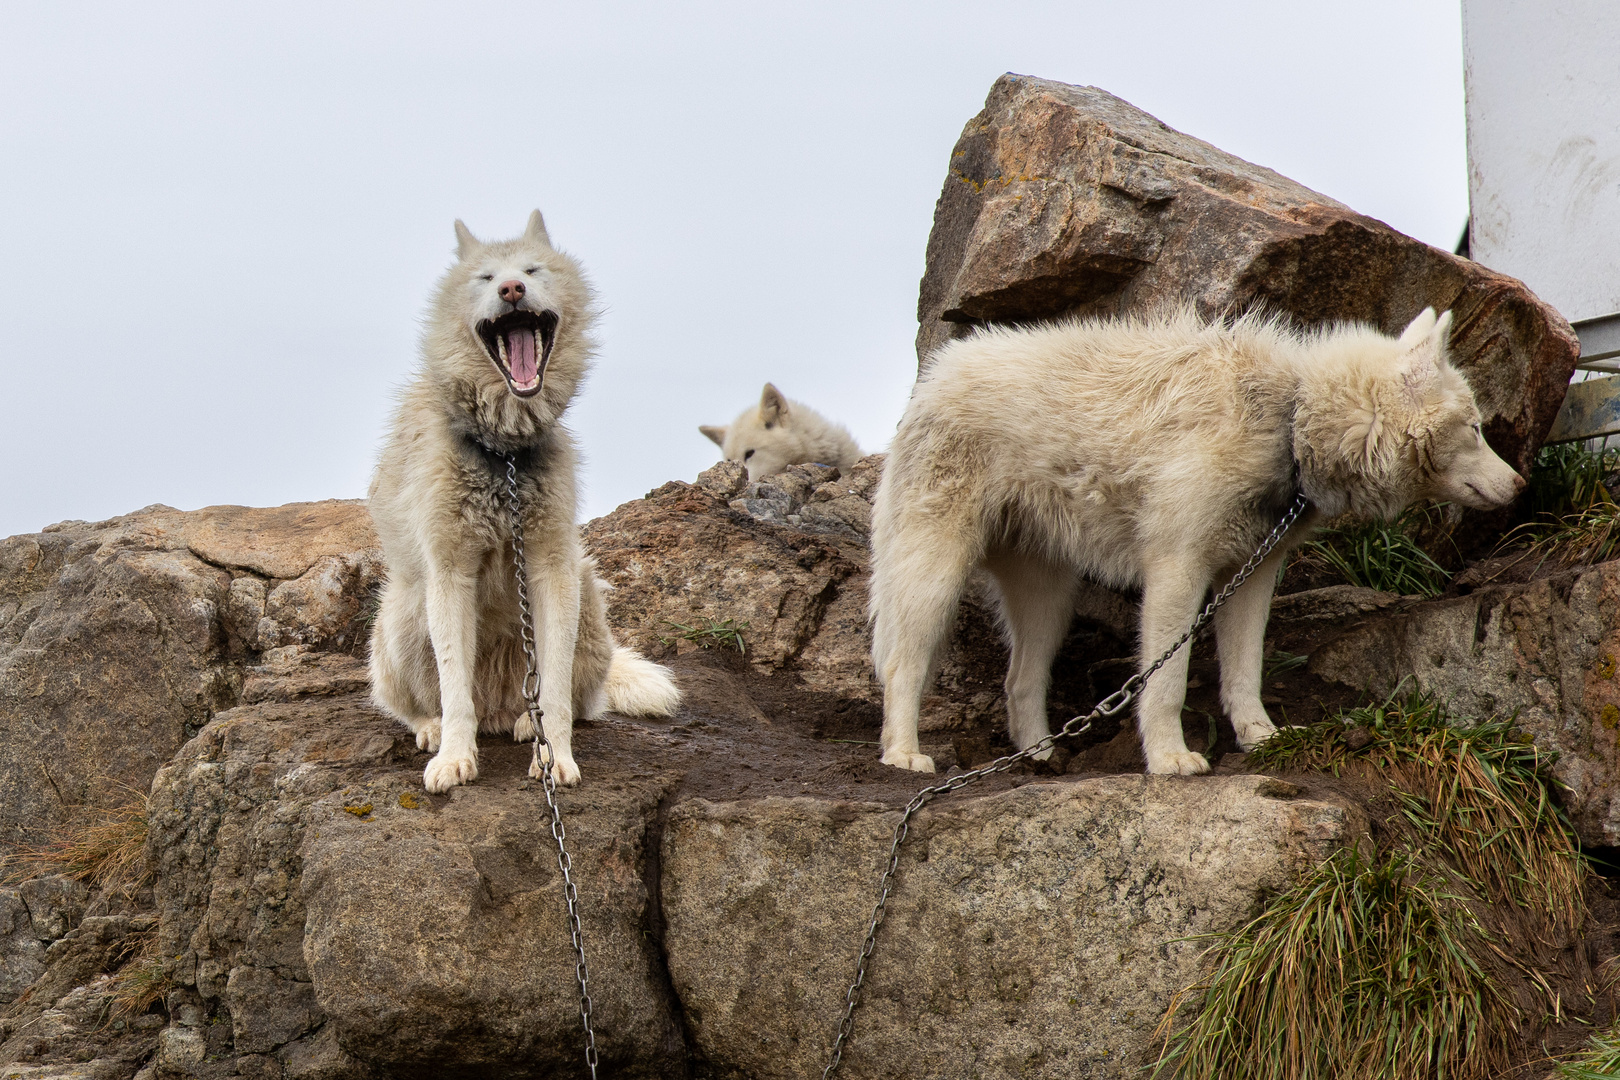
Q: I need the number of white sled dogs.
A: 3